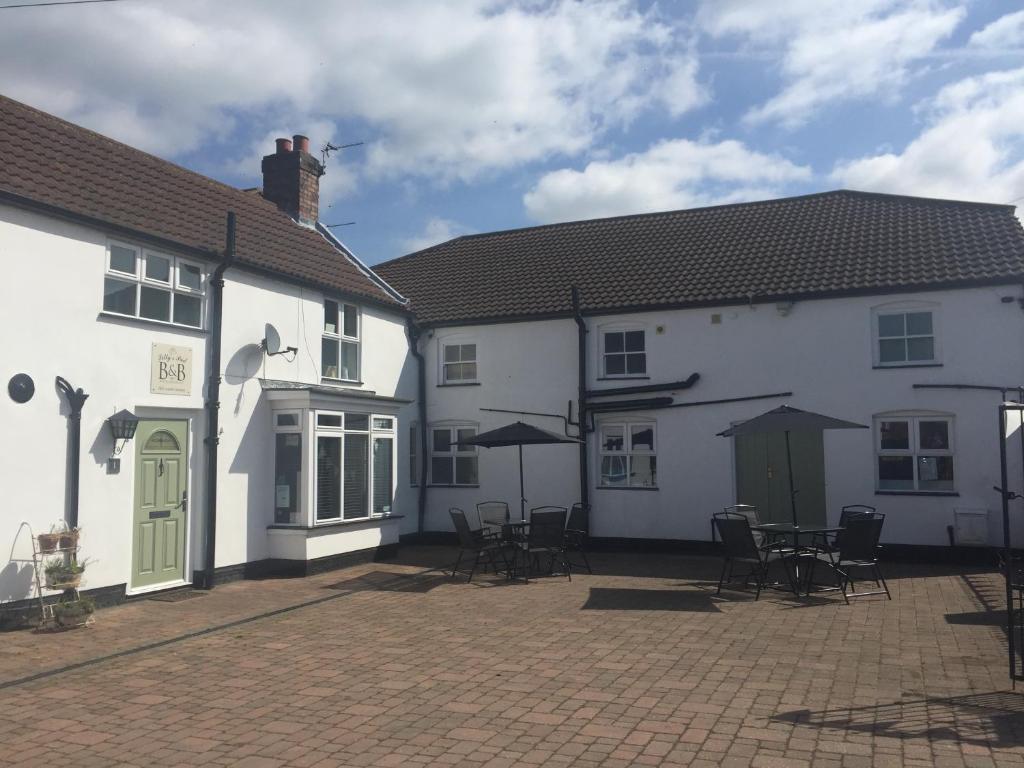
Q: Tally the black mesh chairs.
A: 8